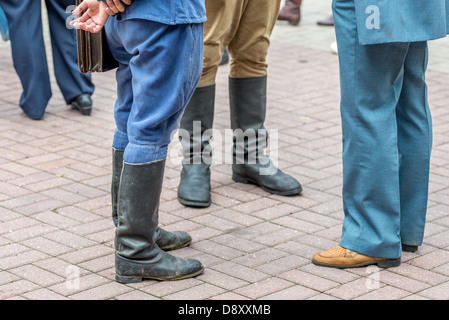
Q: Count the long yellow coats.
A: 0